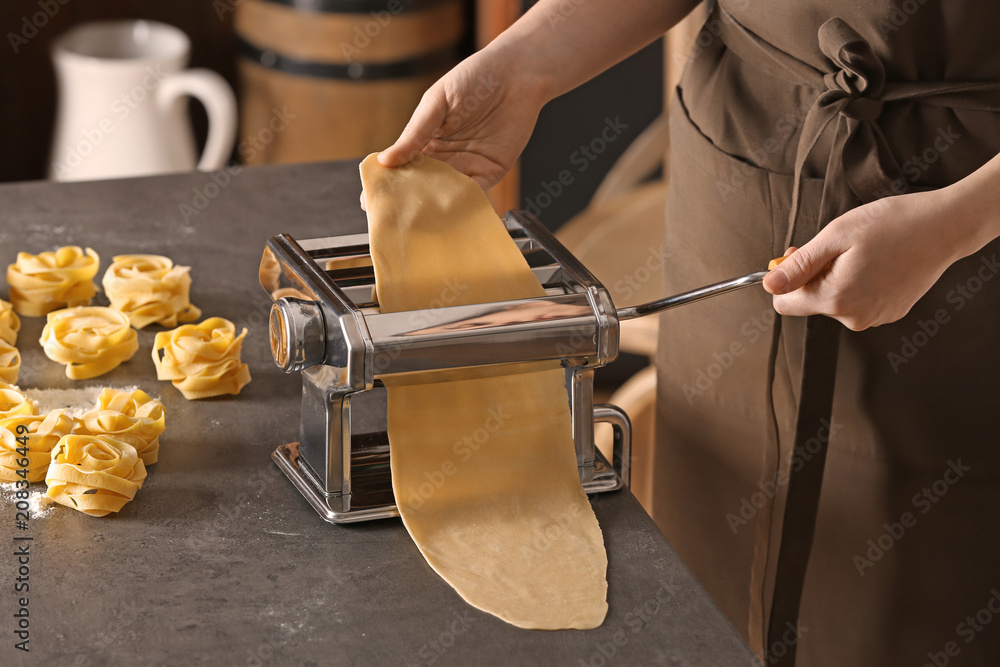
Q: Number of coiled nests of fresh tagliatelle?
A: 10